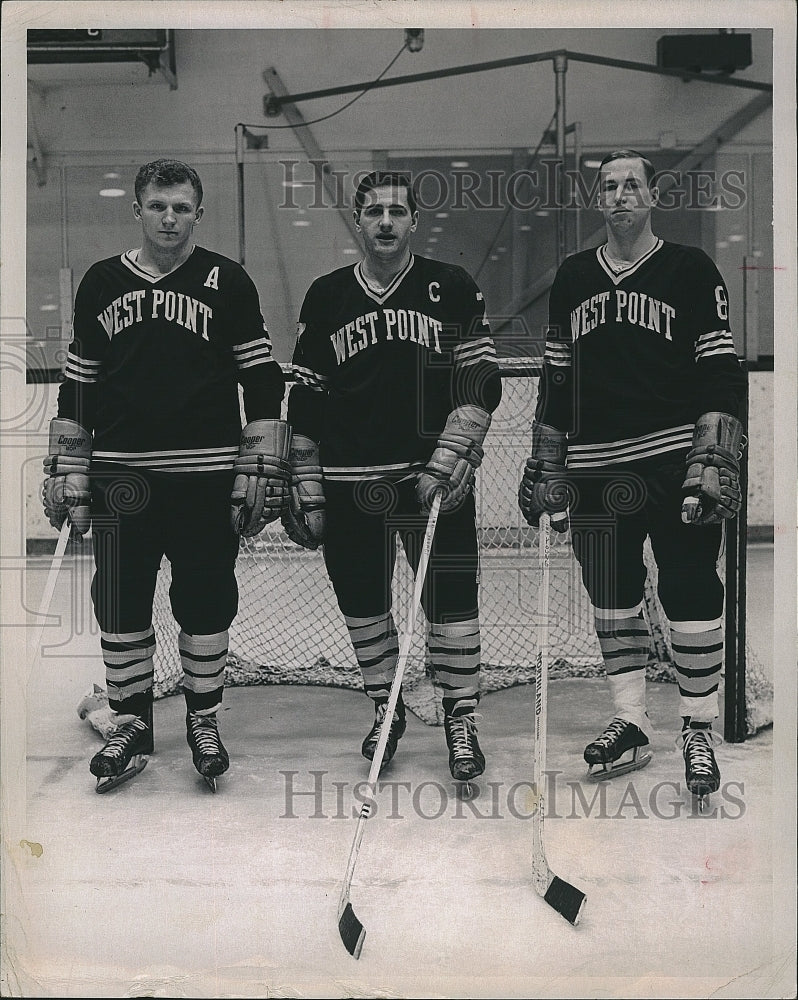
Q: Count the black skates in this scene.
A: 6